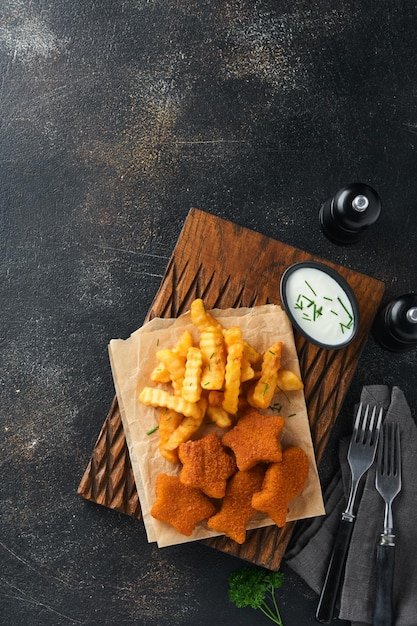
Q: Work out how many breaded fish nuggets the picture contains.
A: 5